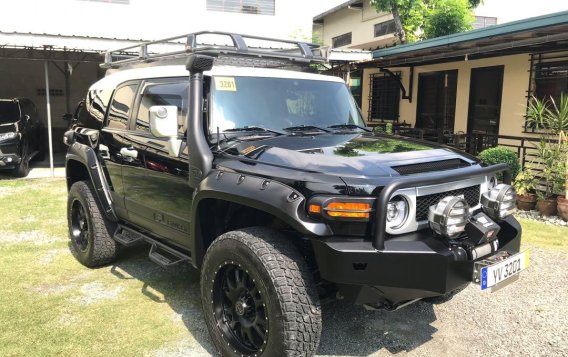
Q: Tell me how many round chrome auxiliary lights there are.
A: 2